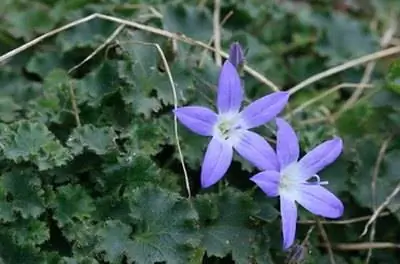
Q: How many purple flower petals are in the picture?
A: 10